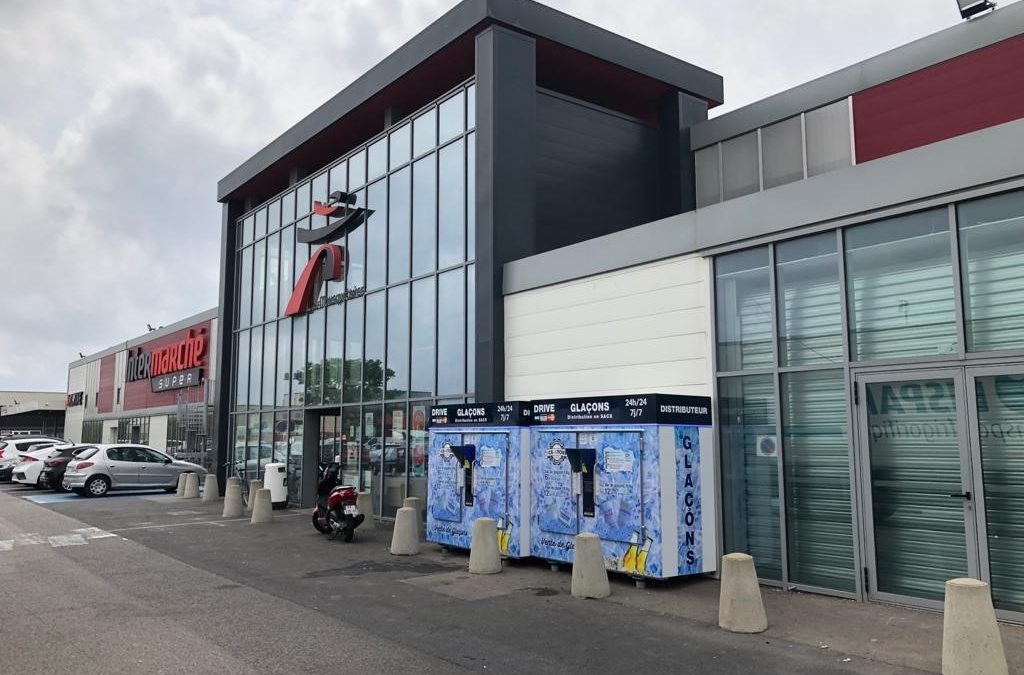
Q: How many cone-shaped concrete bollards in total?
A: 14